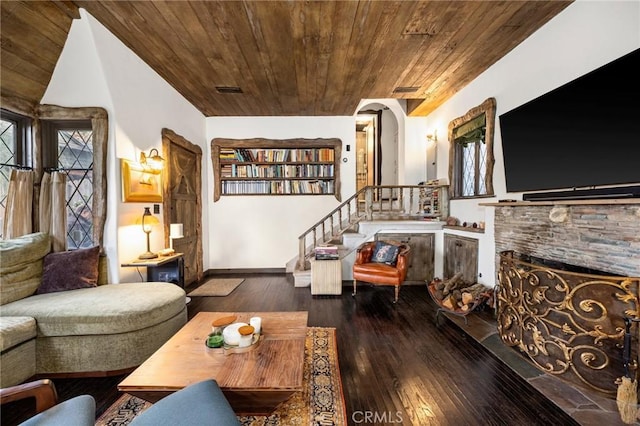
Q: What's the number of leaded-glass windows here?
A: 3